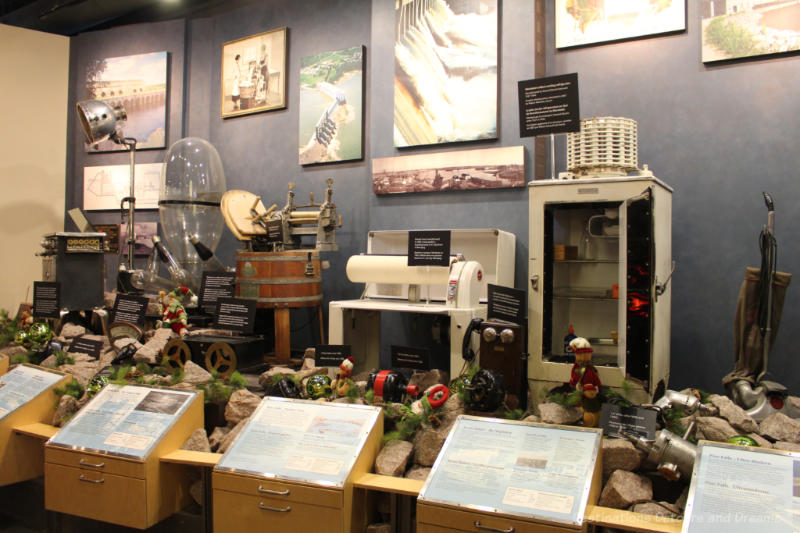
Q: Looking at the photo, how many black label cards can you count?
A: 12